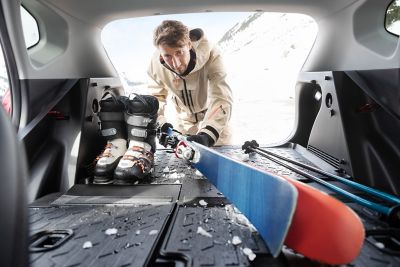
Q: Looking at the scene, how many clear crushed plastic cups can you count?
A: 0